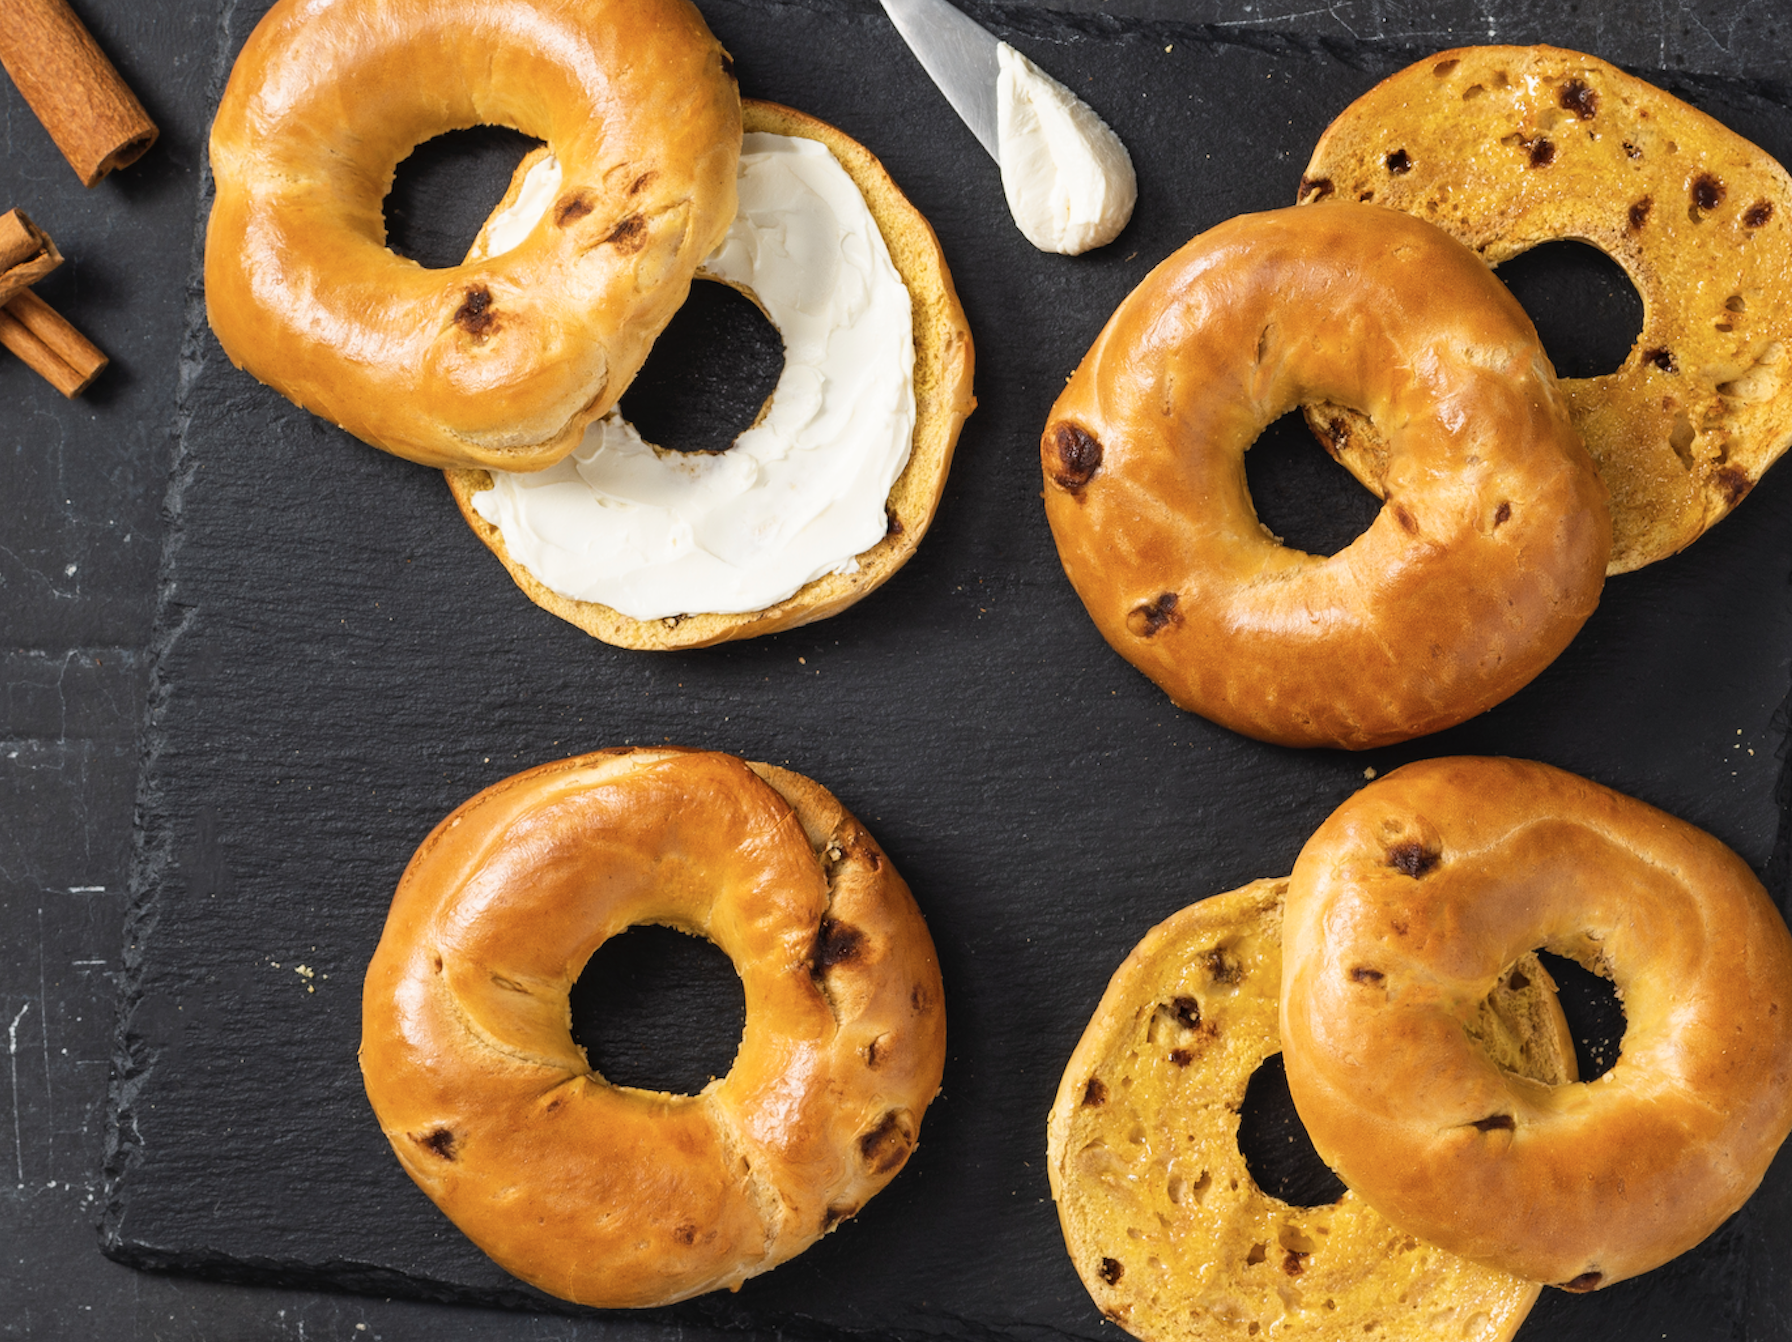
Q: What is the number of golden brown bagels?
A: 4